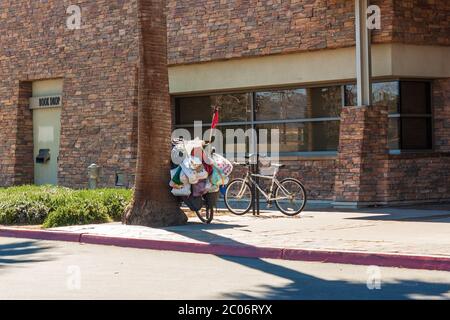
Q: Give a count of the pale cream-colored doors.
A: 1